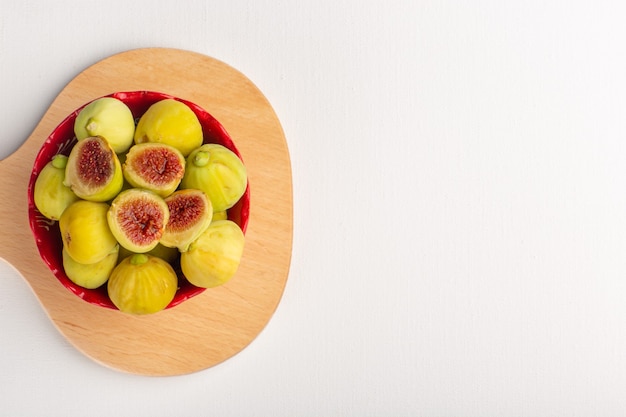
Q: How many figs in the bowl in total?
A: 12